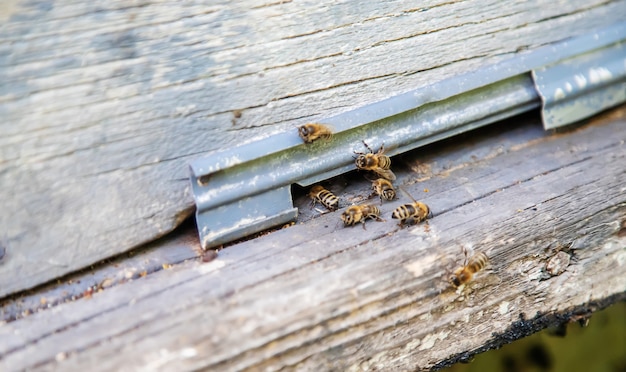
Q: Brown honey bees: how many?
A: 7